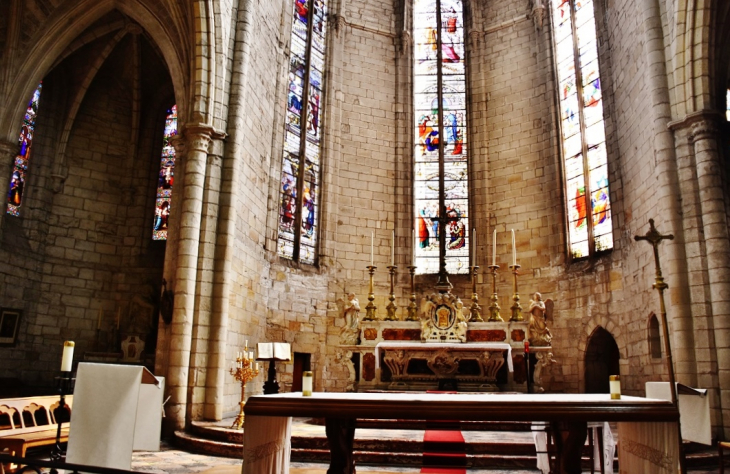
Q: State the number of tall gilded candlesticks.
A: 6